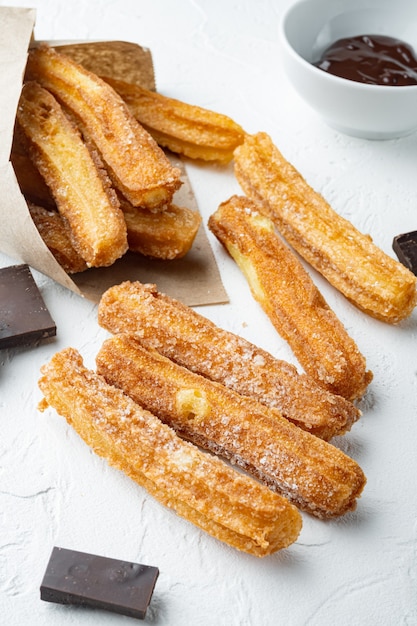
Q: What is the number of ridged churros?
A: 10